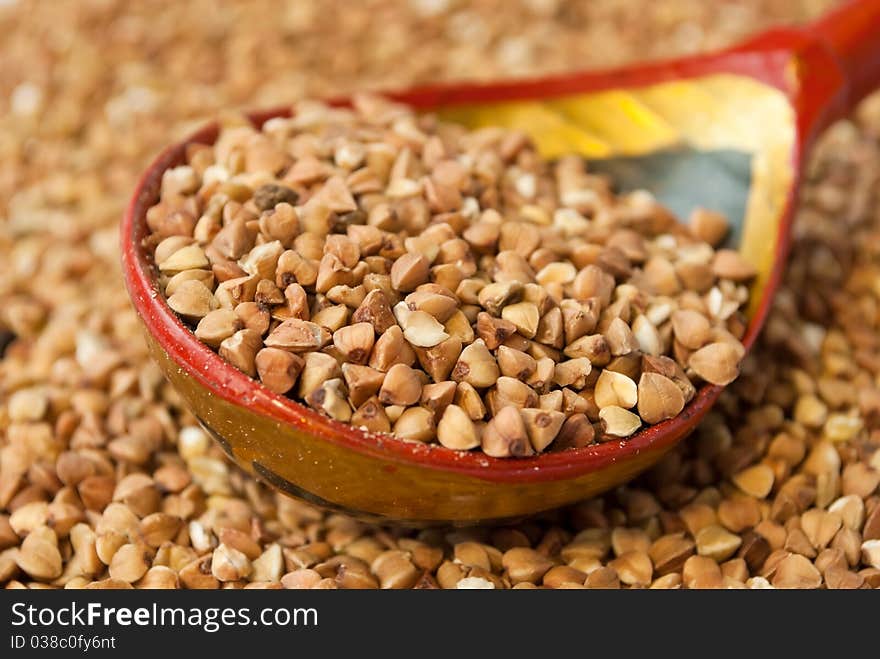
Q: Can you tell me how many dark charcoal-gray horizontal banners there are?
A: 1